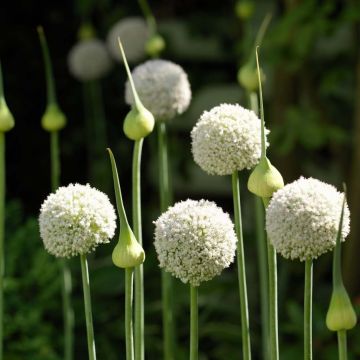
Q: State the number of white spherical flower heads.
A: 7